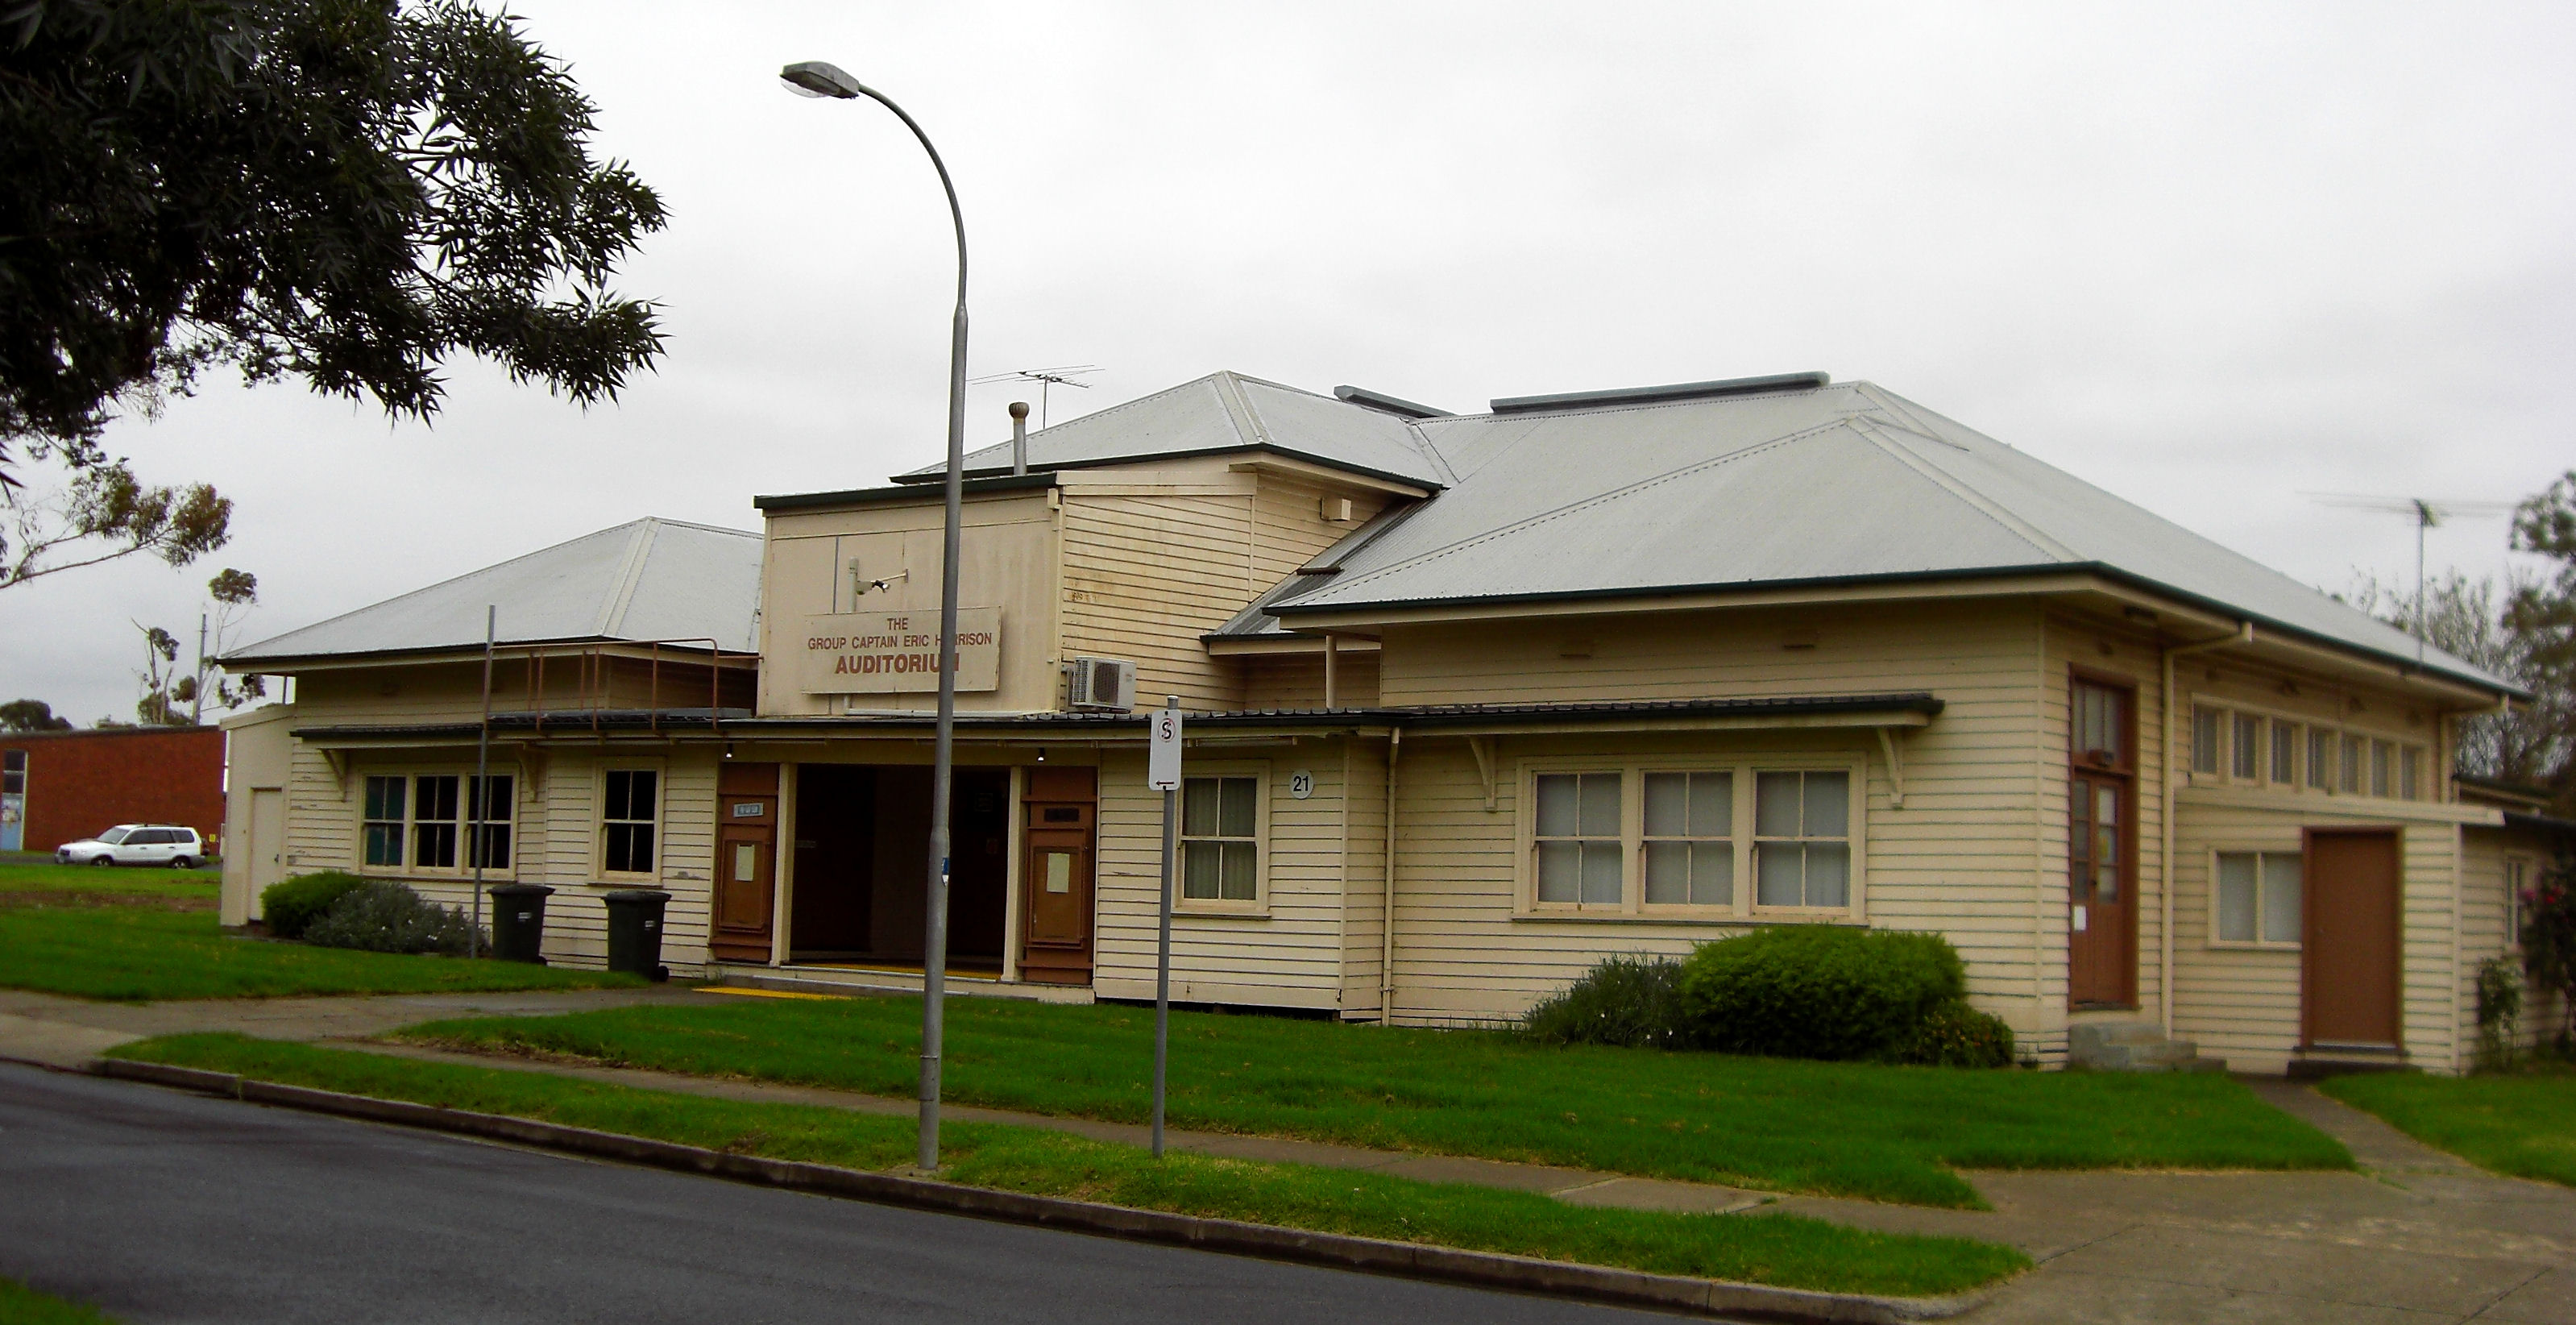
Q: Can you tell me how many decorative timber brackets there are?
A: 4